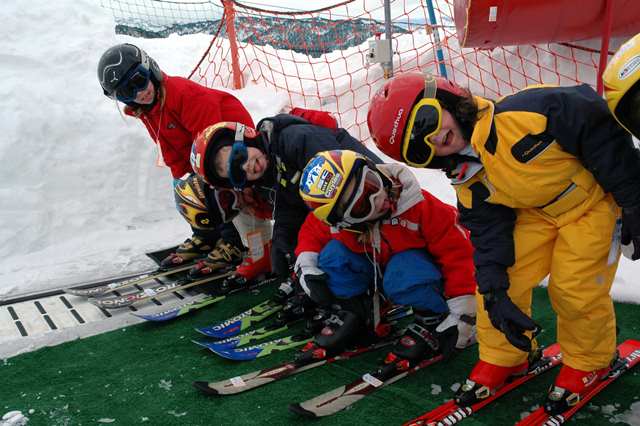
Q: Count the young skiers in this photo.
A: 6